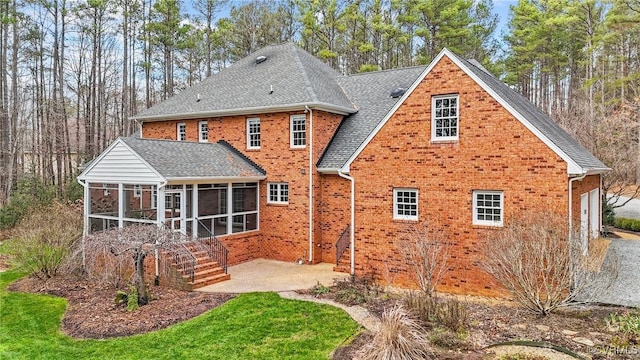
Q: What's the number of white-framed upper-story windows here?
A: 5